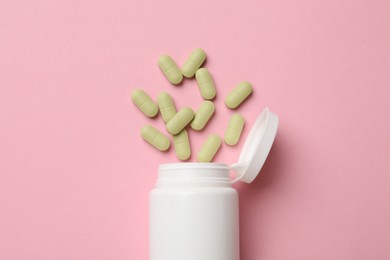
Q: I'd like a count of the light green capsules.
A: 12